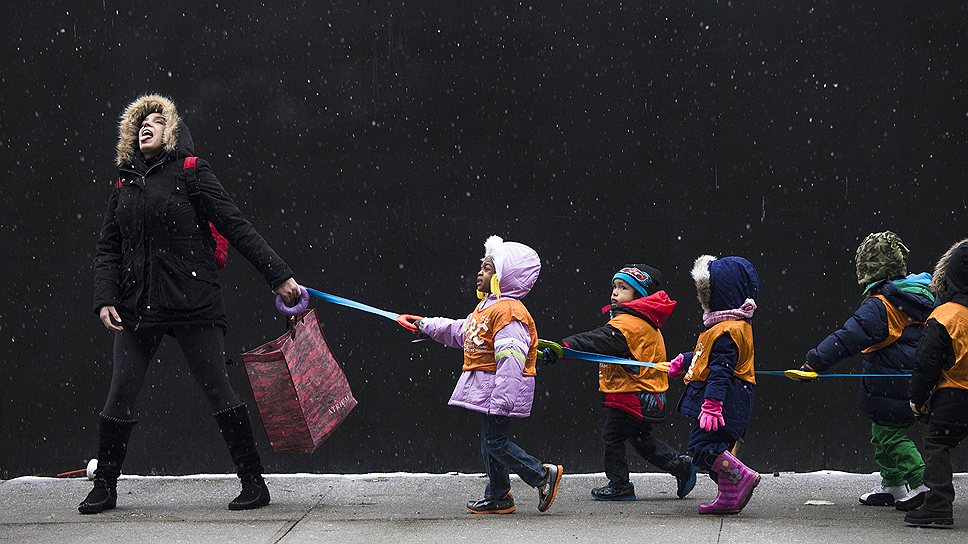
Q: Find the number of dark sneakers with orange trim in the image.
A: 2